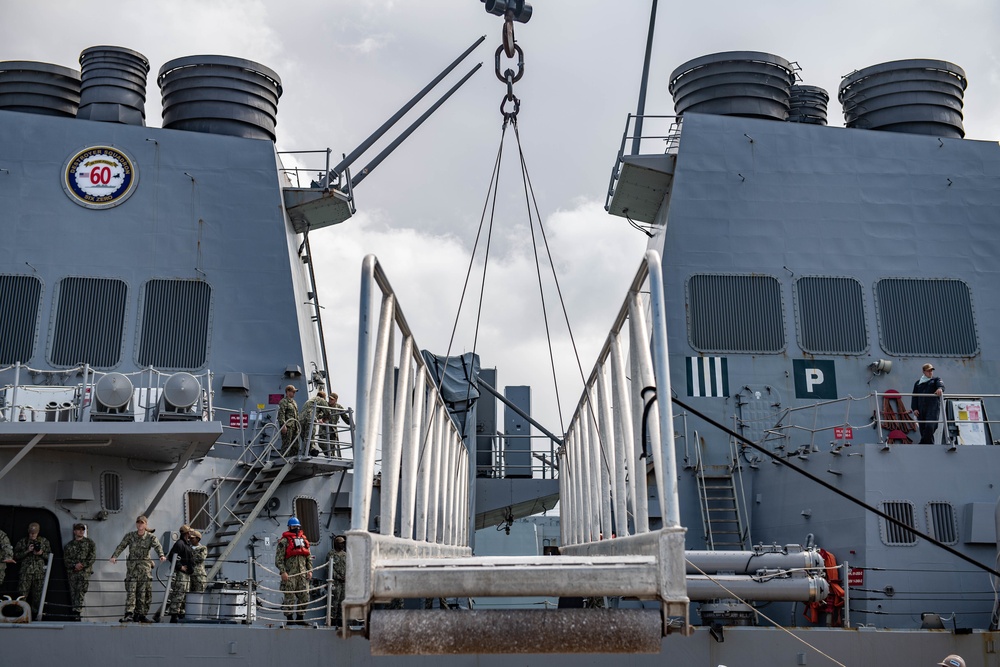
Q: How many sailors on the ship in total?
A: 12